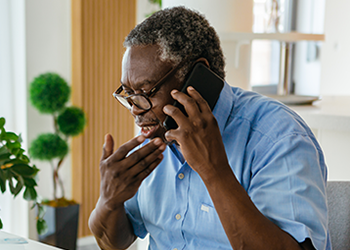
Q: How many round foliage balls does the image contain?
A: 3